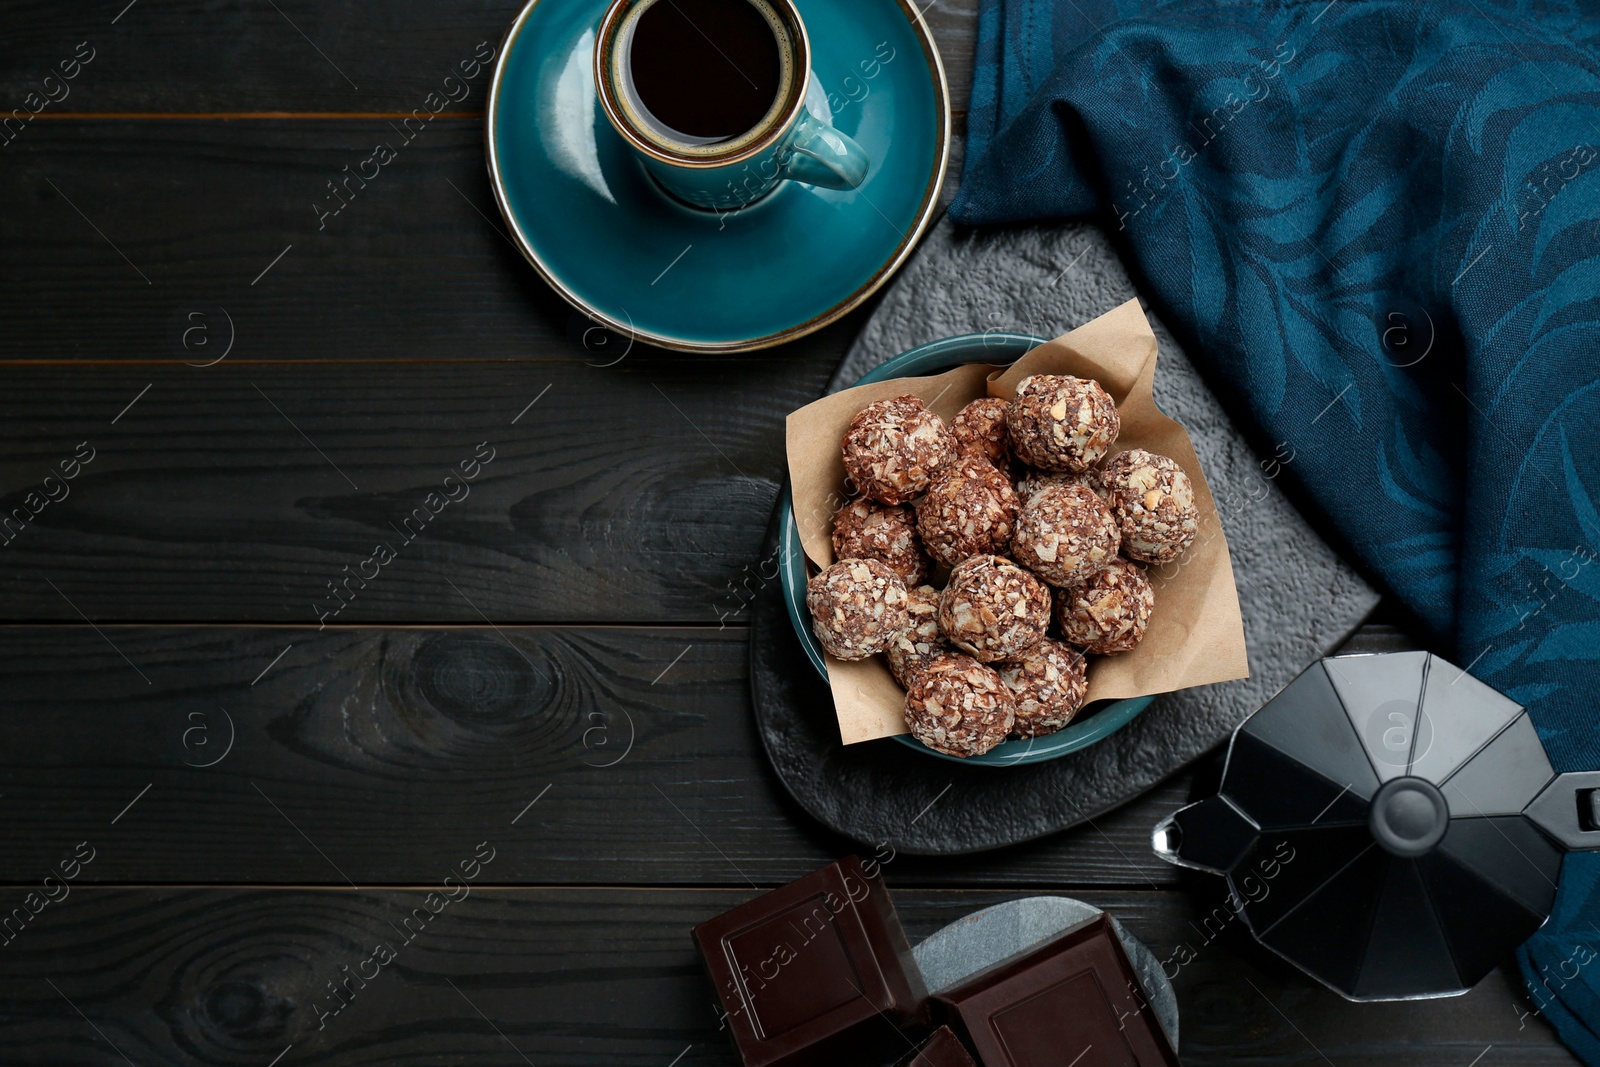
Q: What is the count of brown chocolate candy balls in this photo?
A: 14